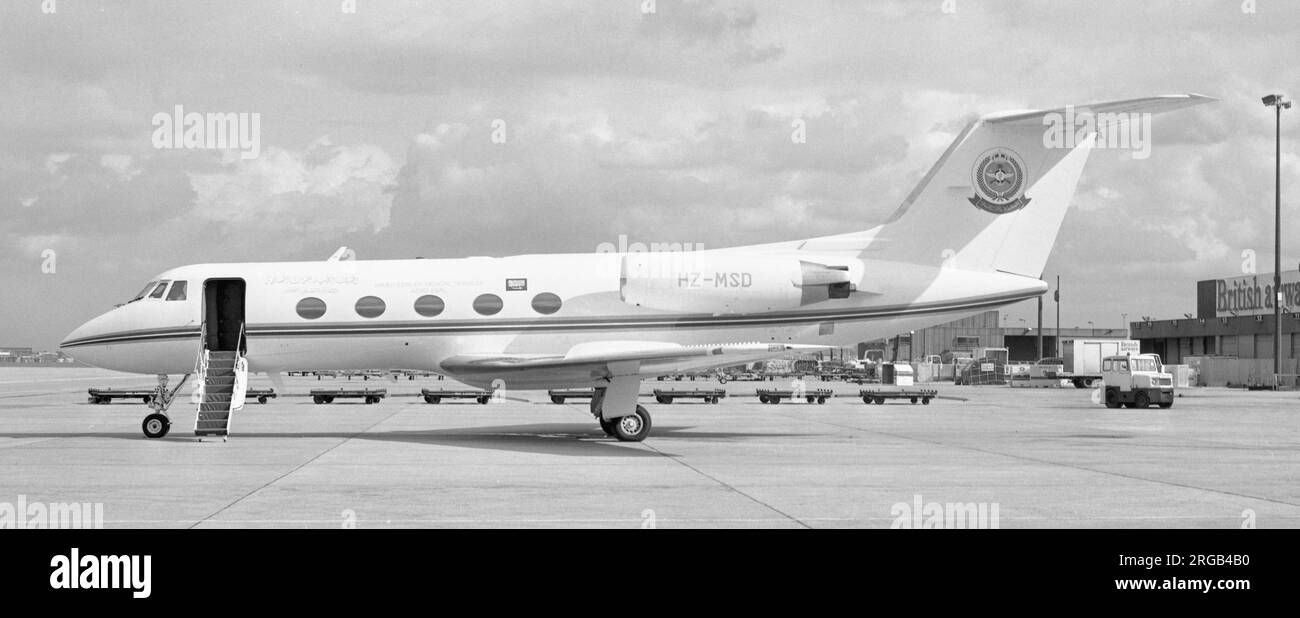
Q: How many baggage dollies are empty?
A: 8